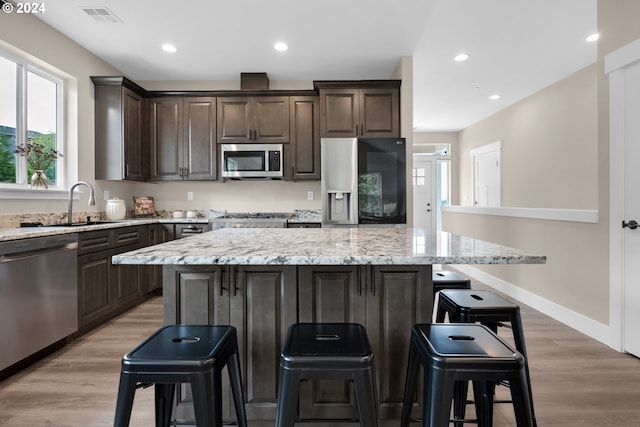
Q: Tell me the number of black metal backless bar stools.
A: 5